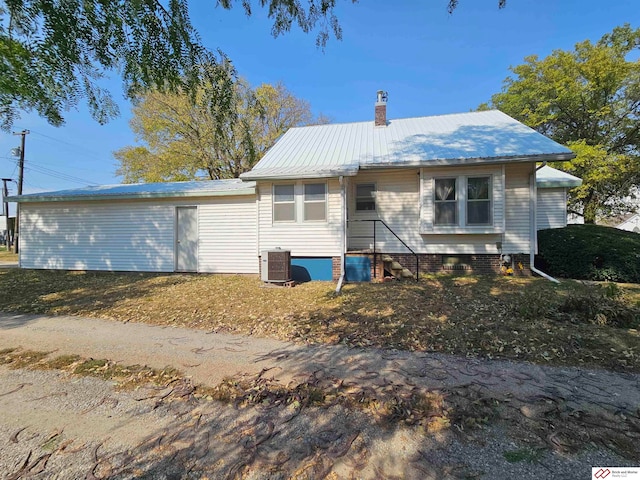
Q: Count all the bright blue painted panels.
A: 2